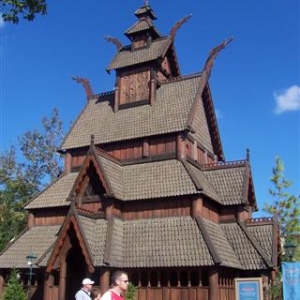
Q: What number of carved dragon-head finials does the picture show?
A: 4